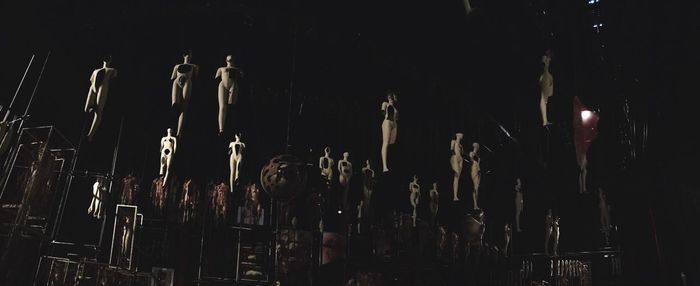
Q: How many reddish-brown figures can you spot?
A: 5